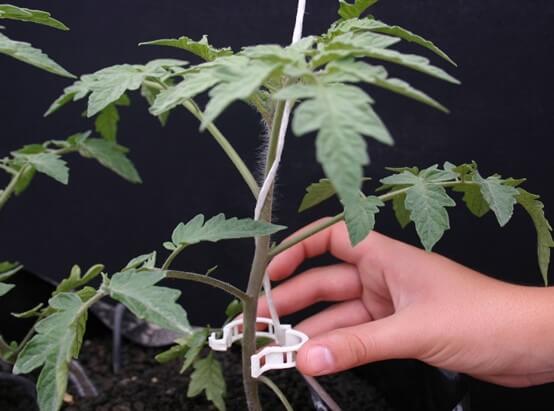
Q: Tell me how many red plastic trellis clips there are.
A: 0